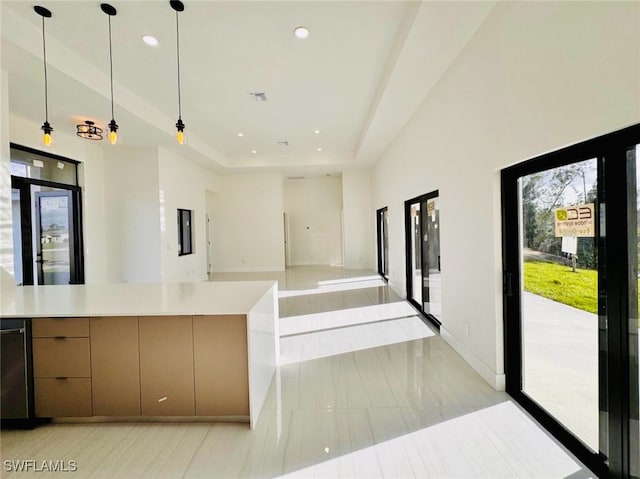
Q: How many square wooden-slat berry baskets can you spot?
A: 0